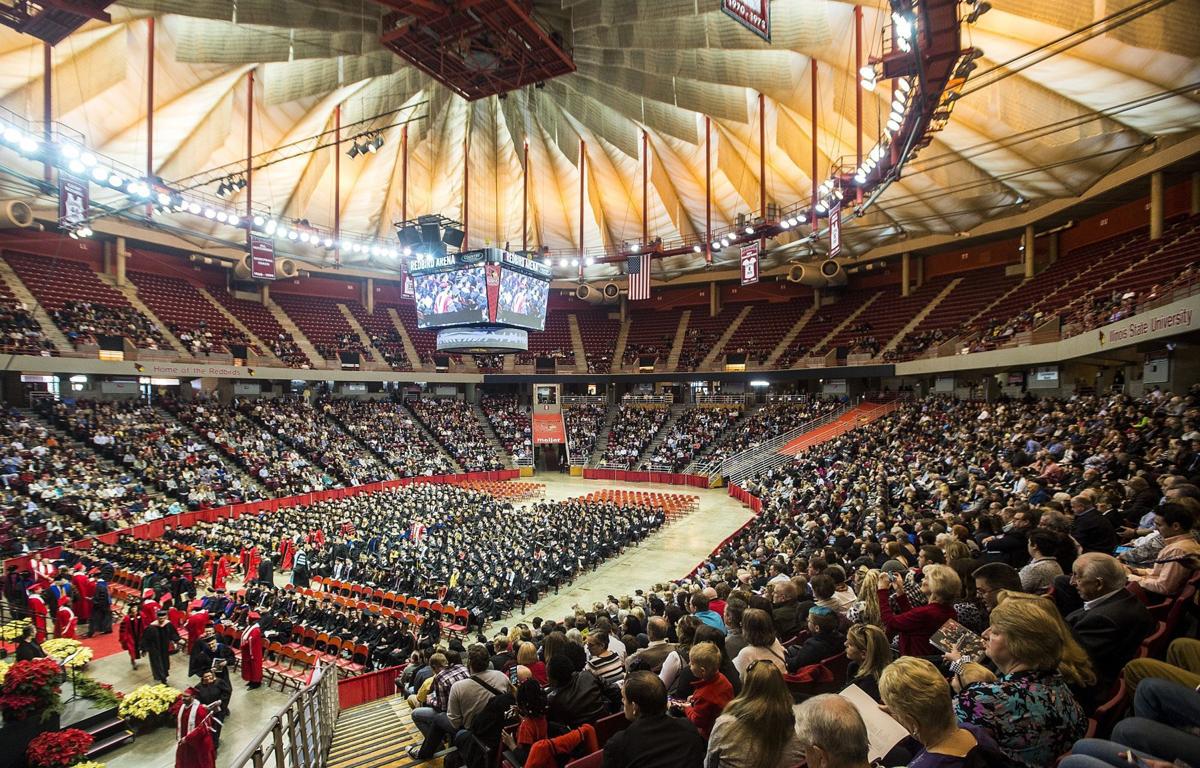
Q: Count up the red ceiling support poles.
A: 13